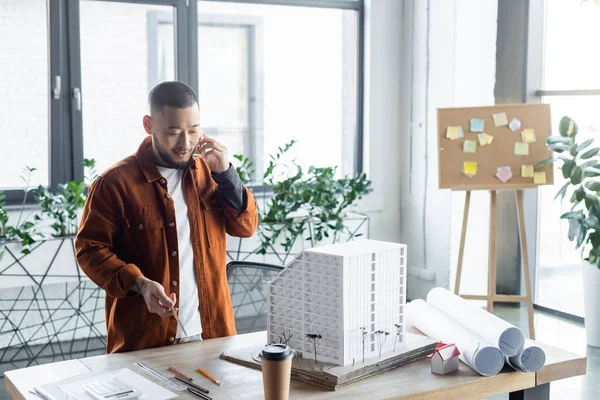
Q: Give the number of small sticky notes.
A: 12